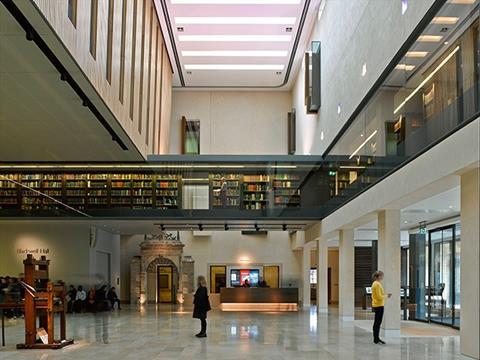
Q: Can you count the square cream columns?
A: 5